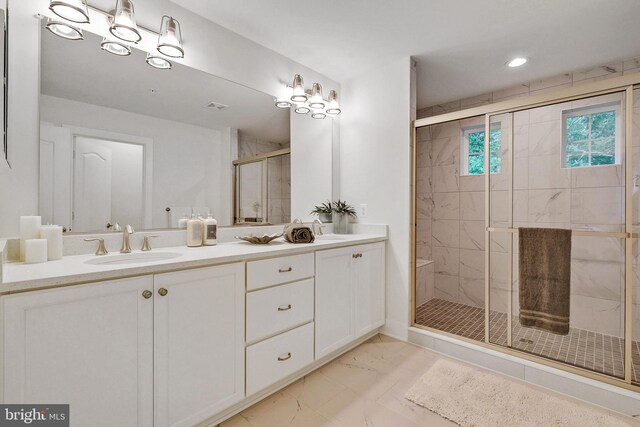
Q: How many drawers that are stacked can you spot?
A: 3